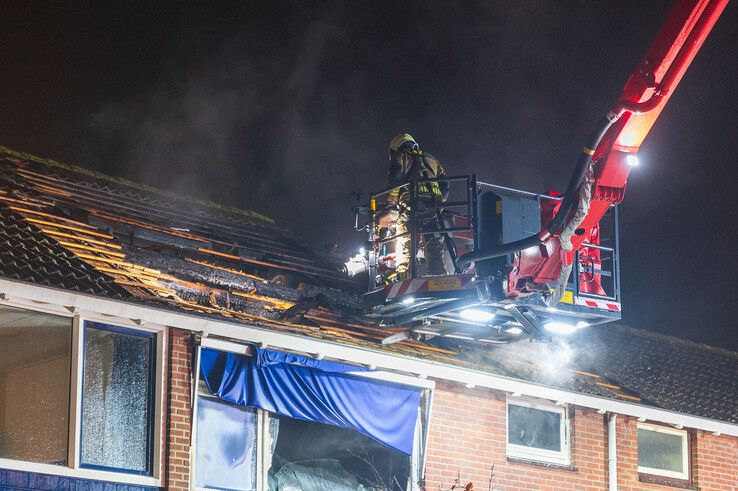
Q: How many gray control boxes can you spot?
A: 1